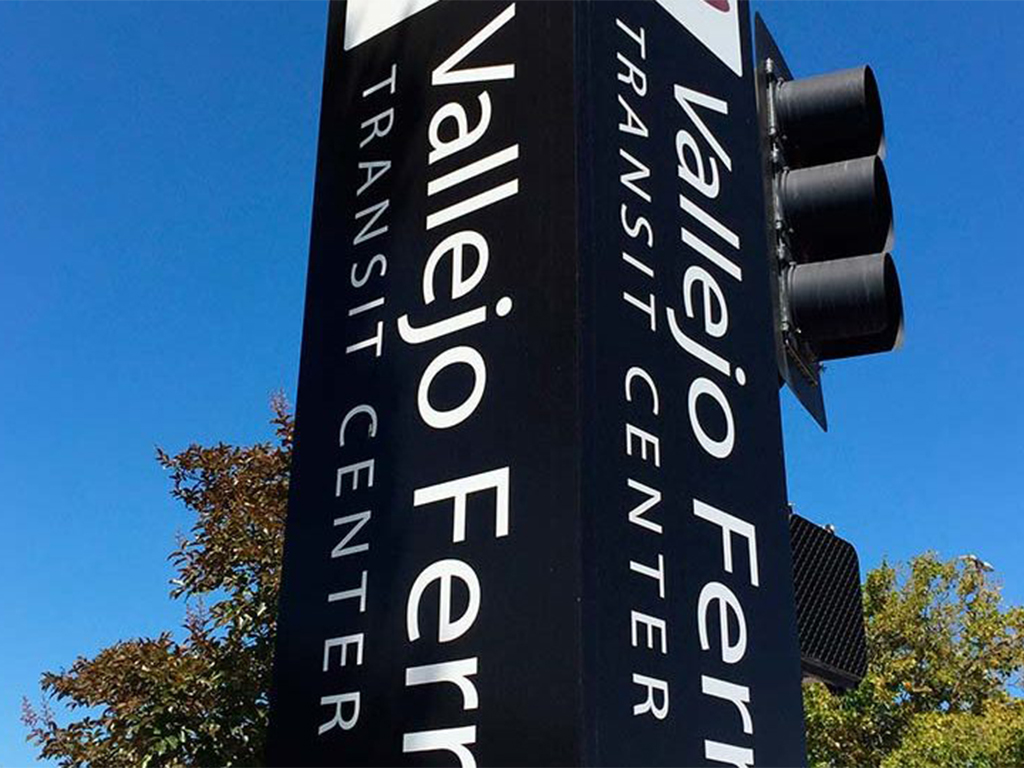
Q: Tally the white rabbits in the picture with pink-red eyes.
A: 0